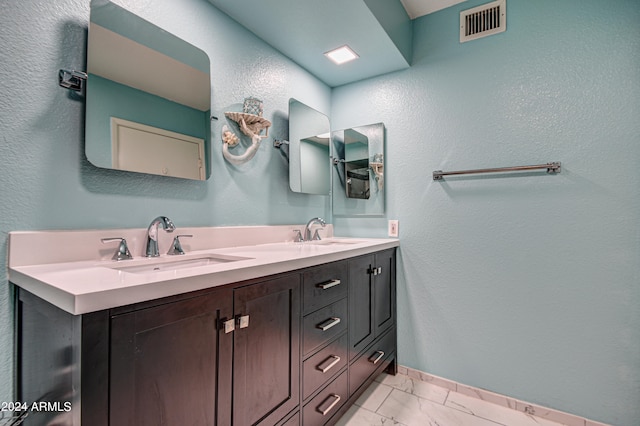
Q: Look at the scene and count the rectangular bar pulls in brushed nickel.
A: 5